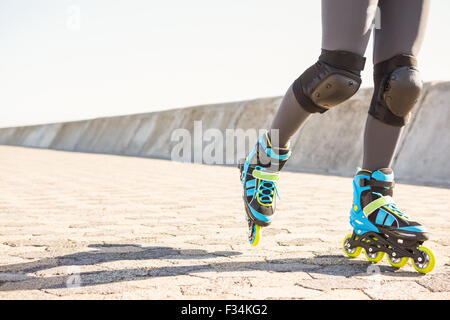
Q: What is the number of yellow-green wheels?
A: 5